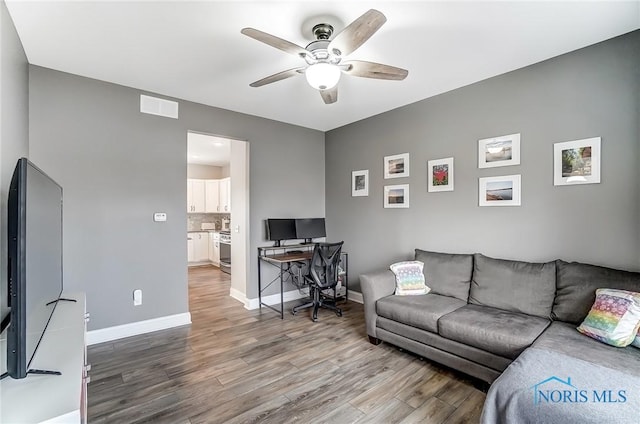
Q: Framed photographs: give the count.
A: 7